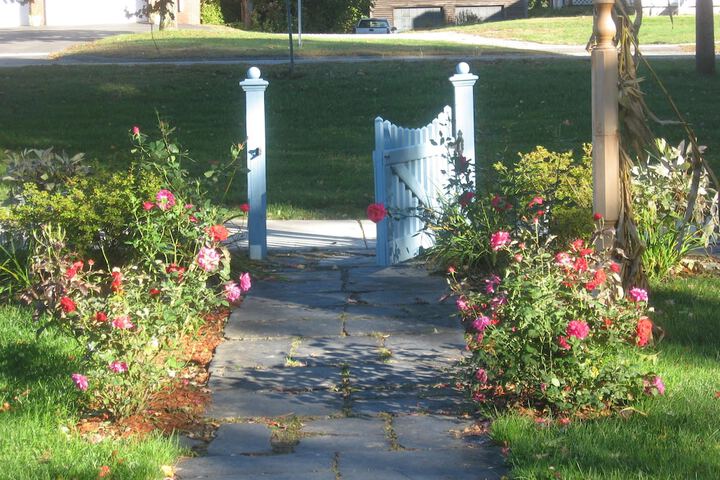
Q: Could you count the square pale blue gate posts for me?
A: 2